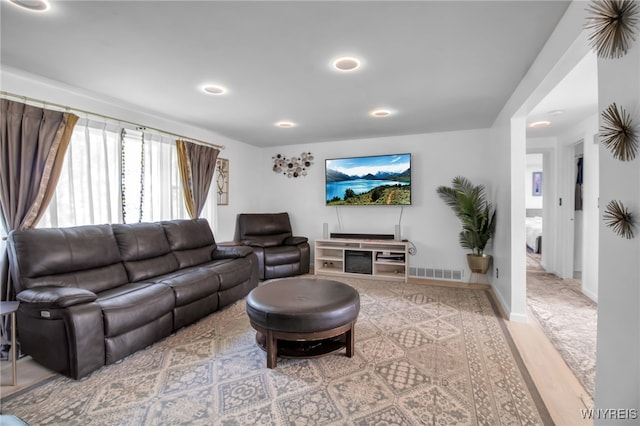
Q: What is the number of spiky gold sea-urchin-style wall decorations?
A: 3